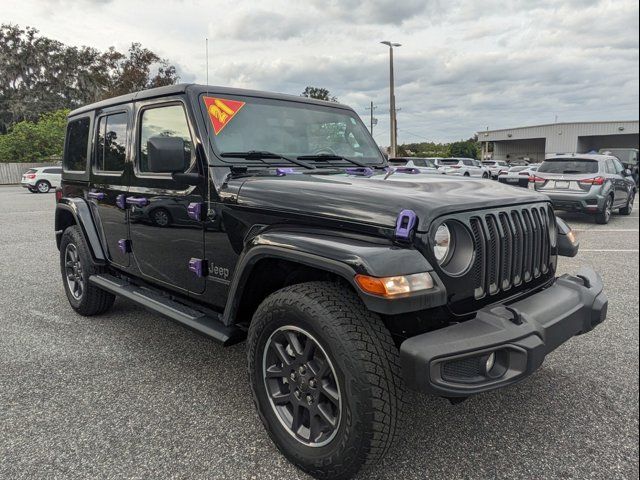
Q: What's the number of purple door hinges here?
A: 4